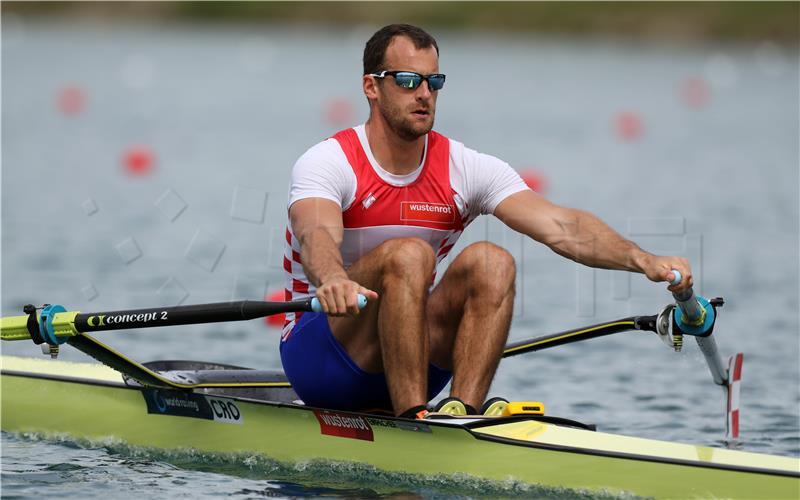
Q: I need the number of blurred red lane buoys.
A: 7